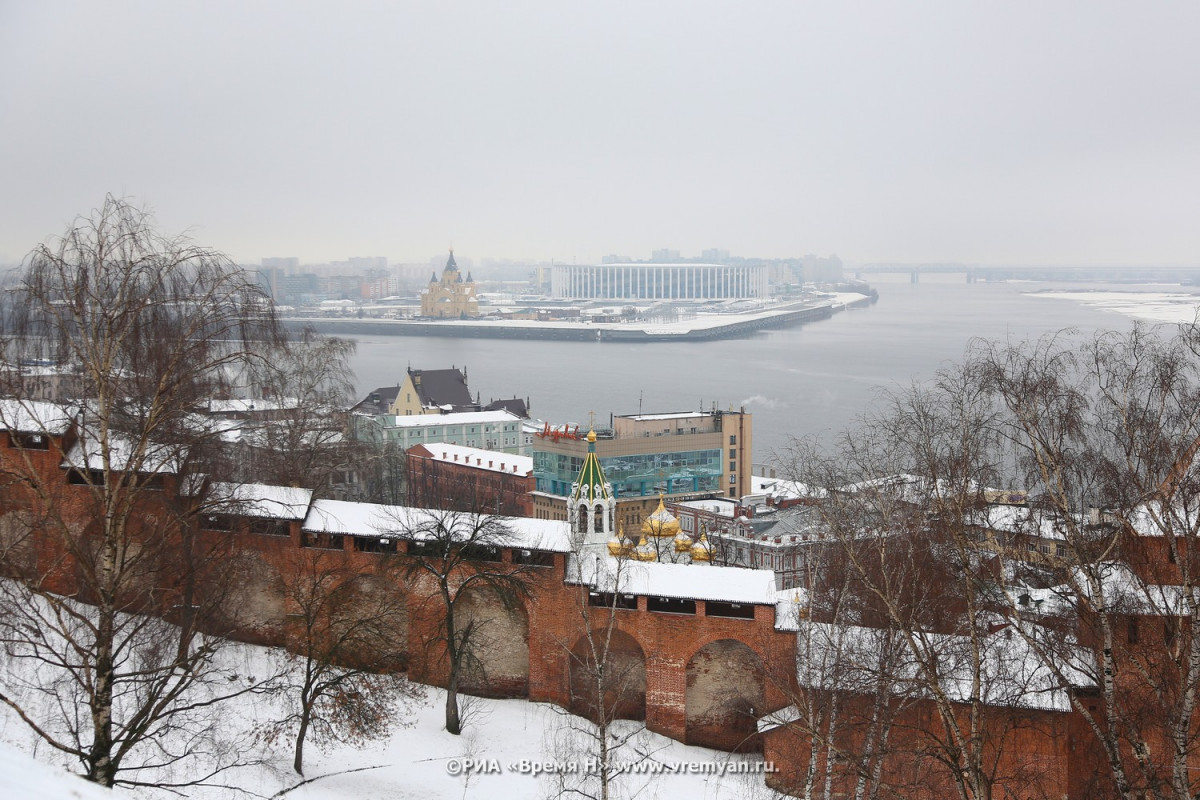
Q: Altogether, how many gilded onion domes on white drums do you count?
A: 5